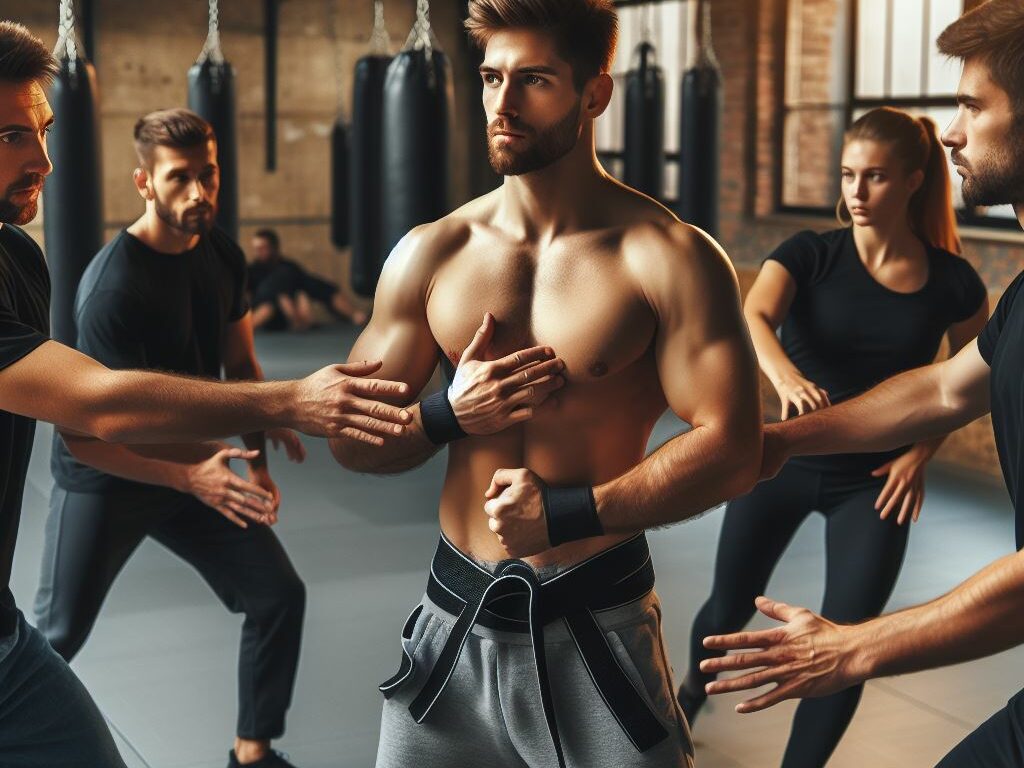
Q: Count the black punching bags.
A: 7